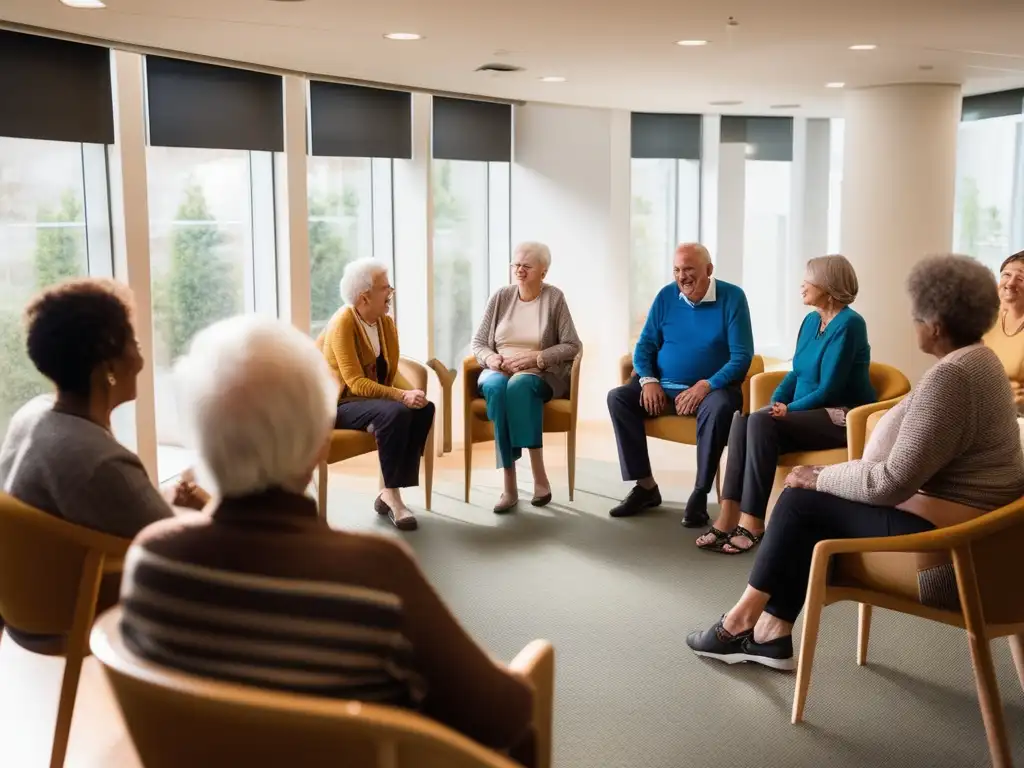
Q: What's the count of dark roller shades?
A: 7